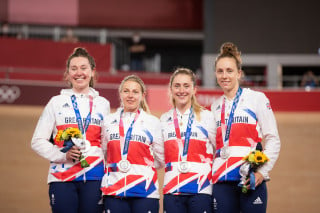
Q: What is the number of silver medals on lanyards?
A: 4